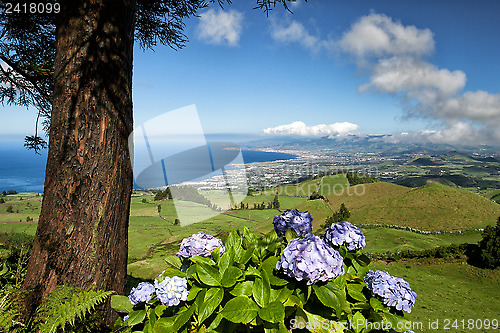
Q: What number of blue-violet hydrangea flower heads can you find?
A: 7